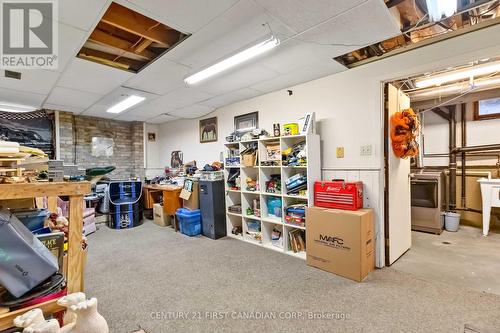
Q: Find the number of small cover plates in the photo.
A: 2